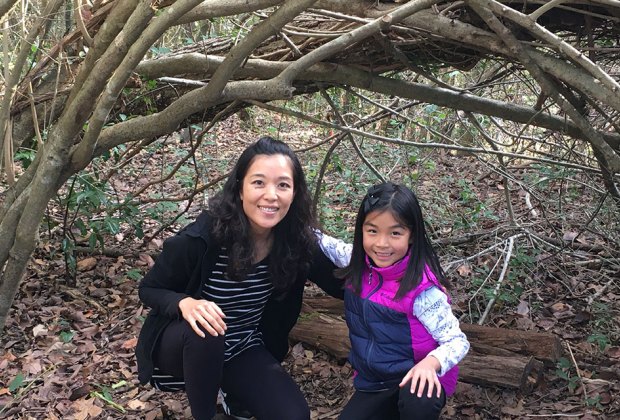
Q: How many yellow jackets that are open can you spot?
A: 0